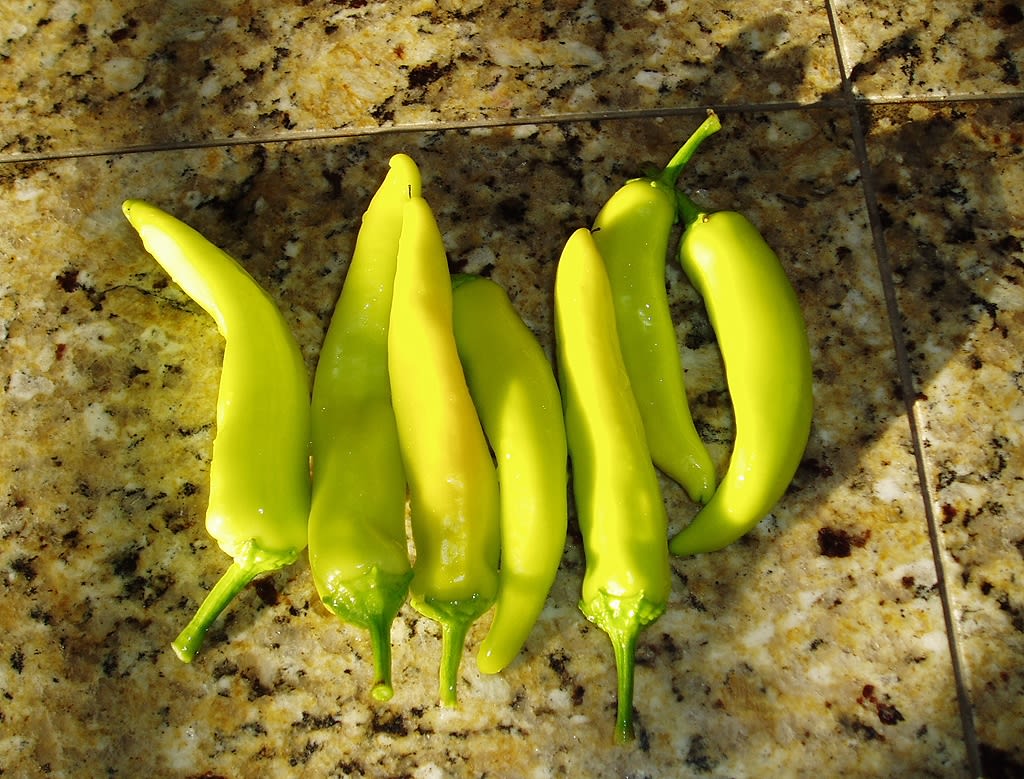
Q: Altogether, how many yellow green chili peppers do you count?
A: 7